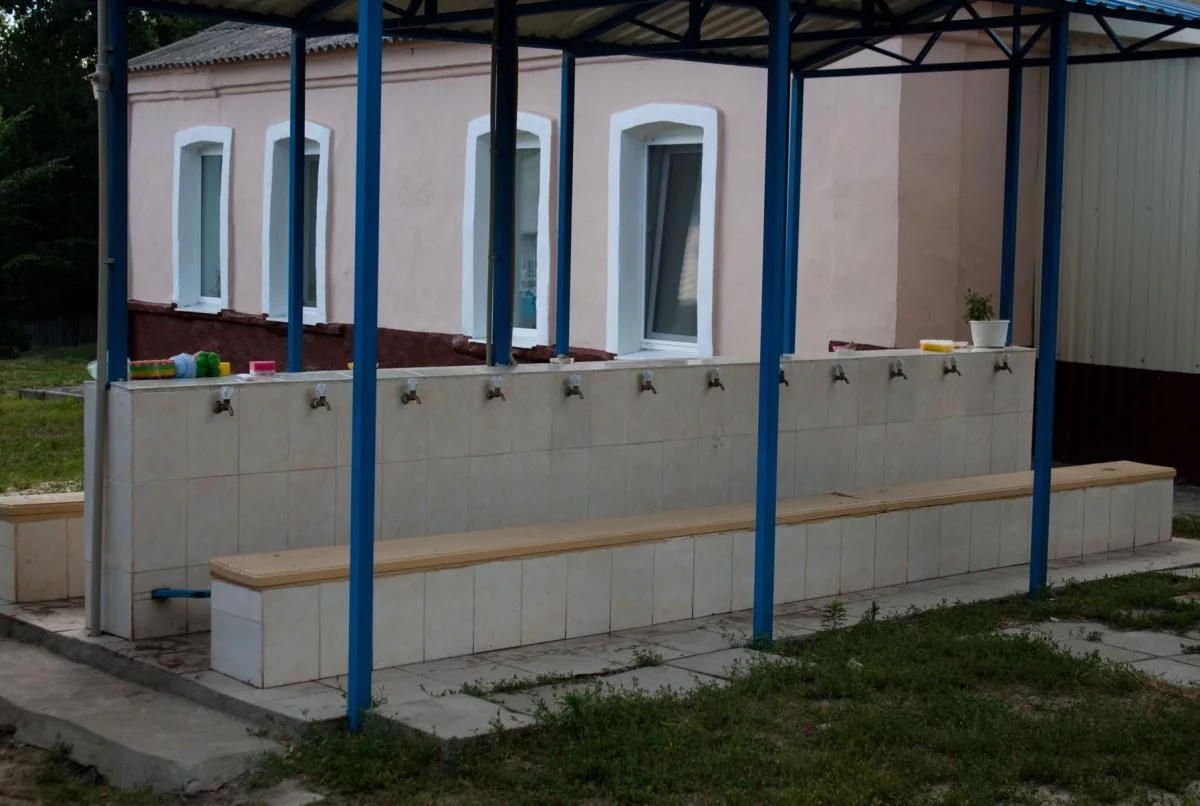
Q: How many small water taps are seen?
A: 12